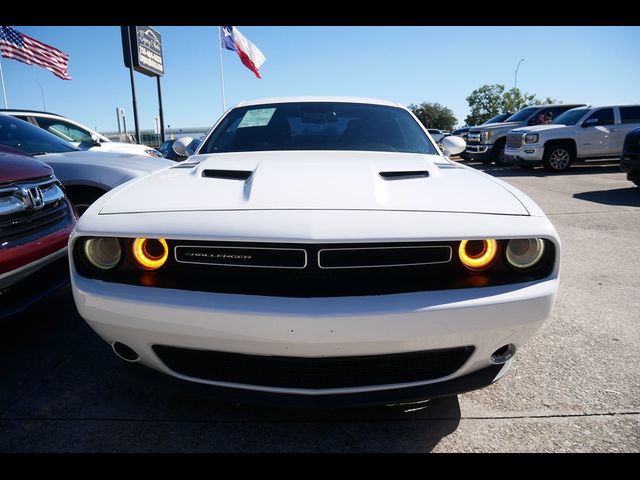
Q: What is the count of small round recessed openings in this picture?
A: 2